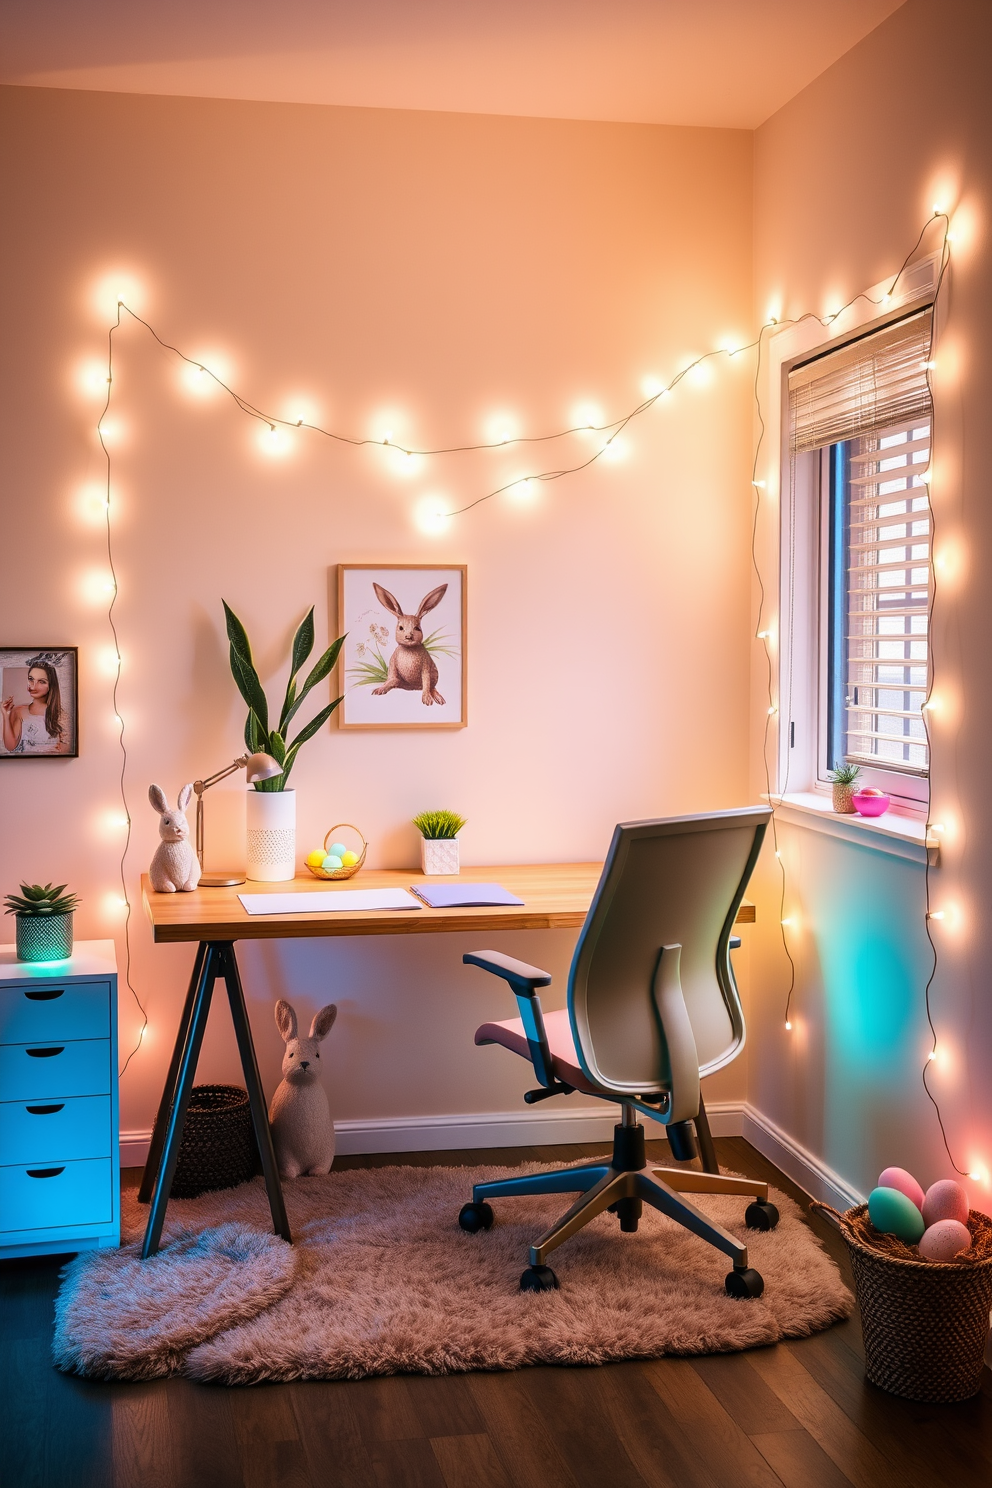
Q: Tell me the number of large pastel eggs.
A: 4